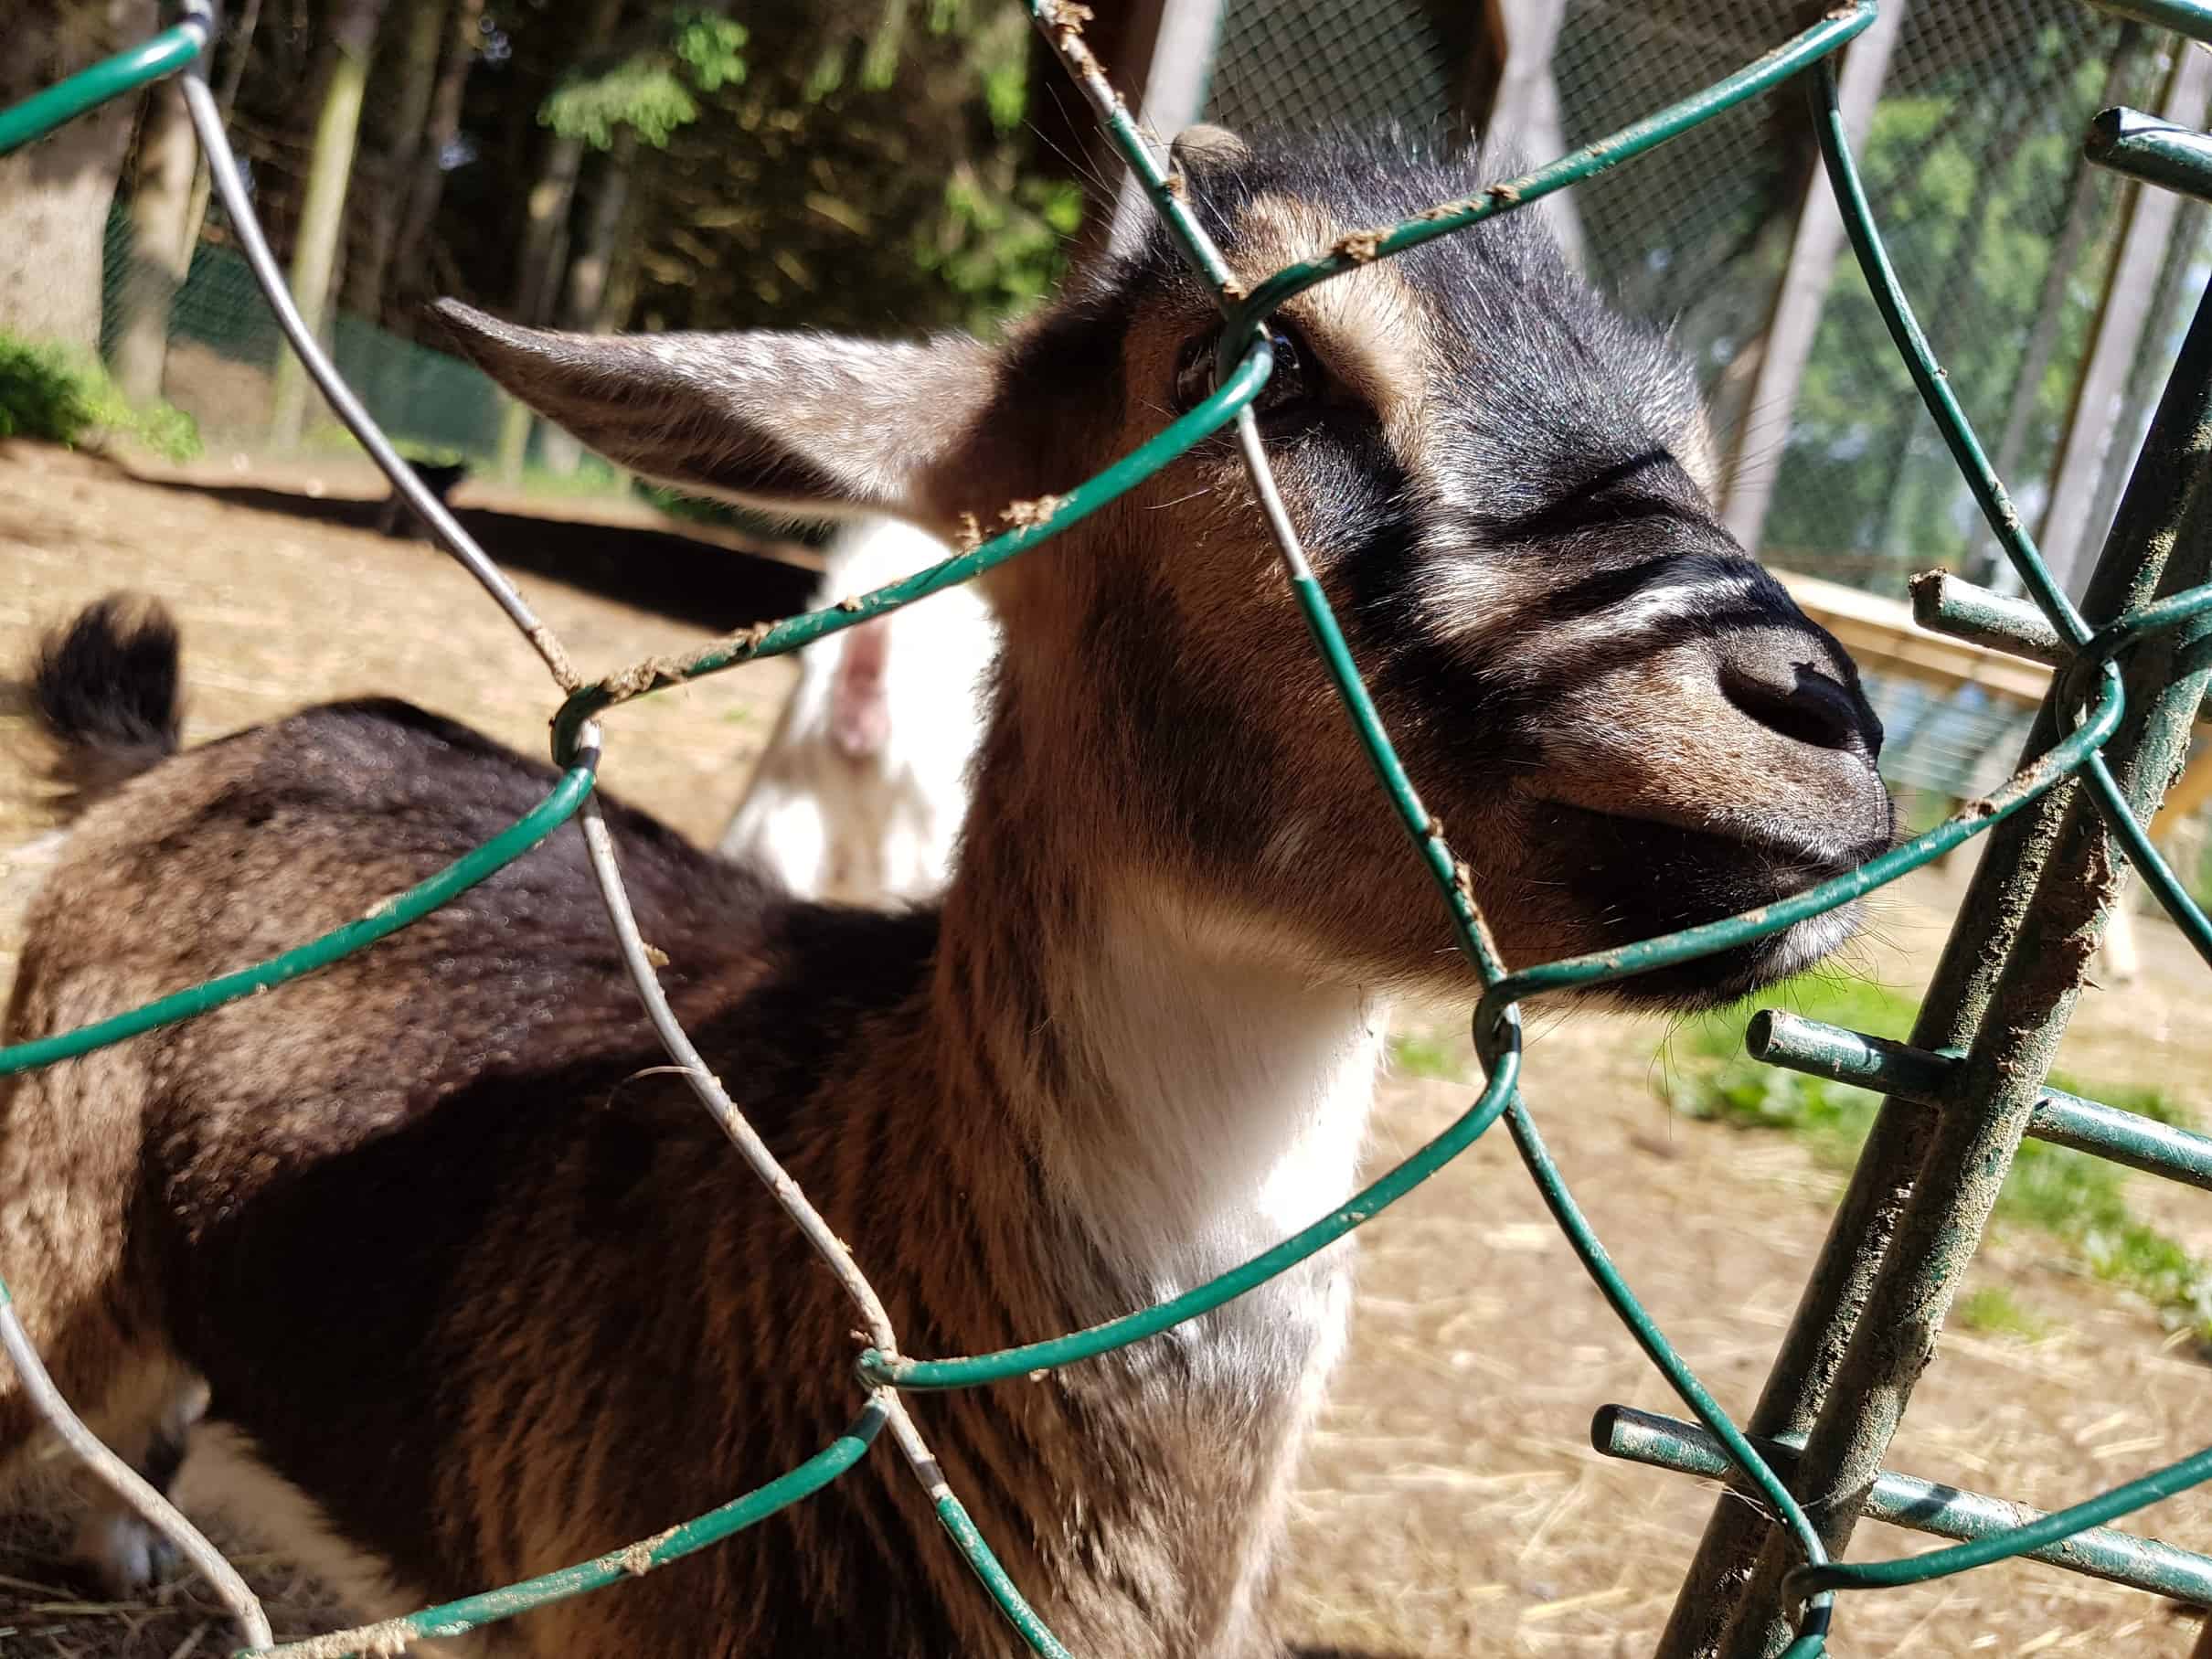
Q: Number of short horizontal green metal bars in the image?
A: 4